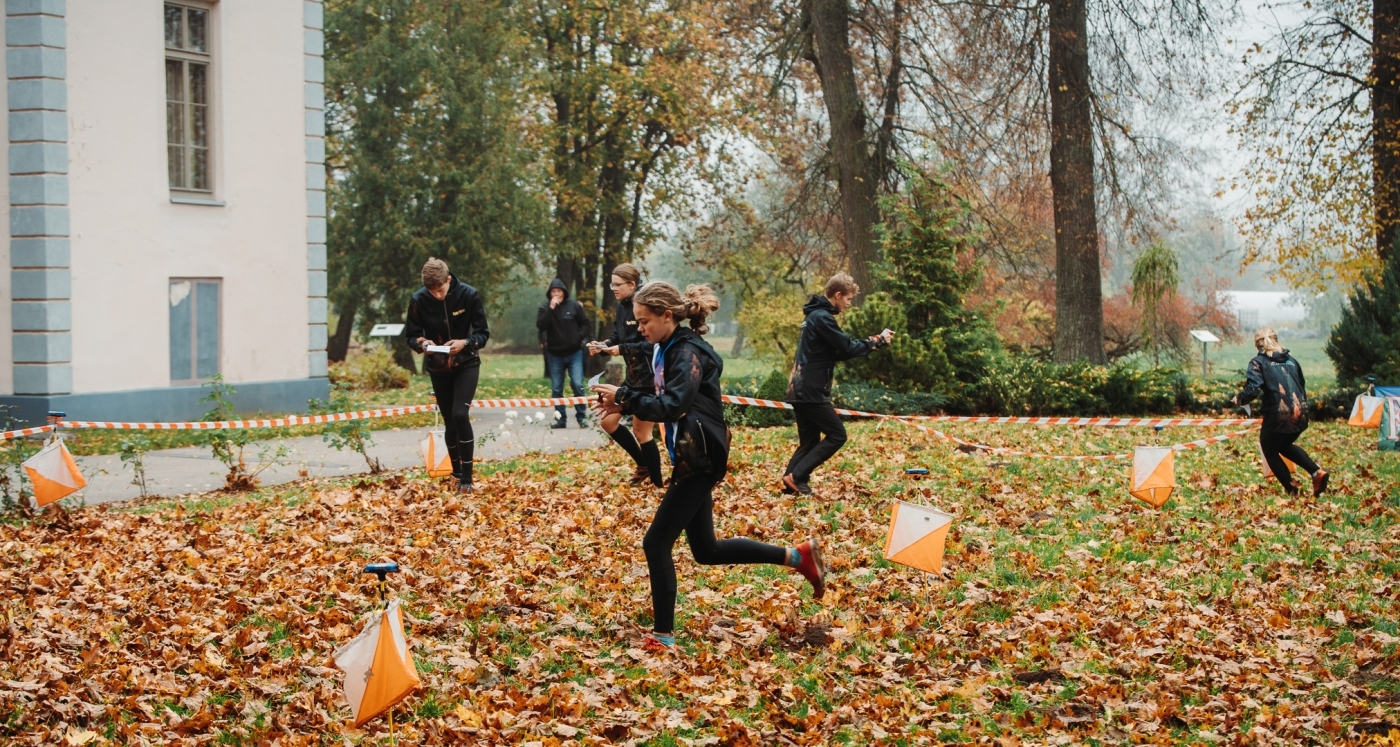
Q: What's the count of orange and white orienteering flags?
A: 7